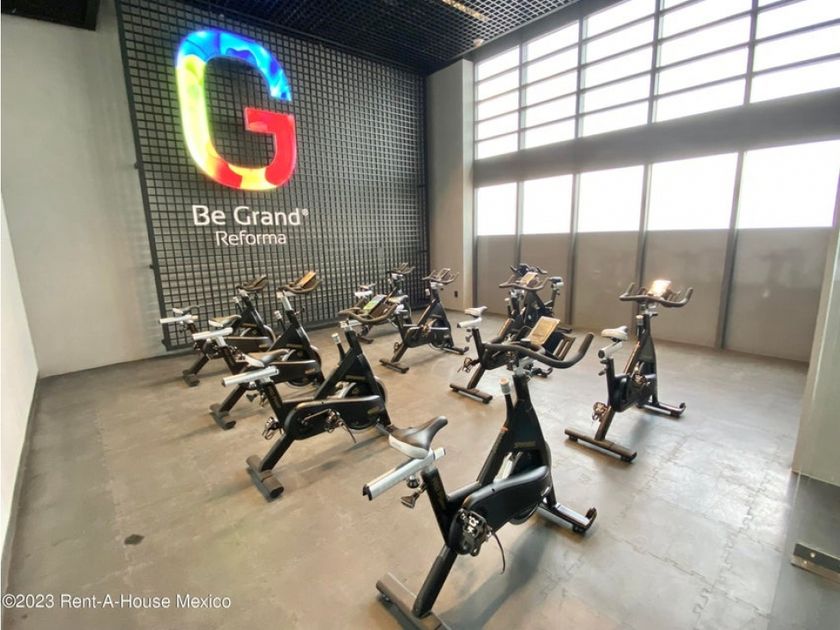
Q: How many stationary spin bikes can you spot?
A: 9